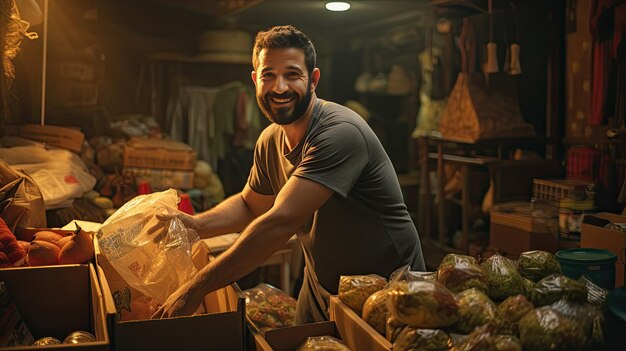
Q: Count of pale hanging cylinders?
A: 2